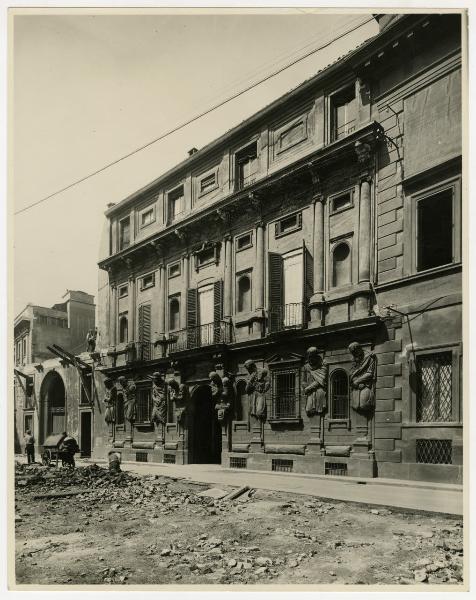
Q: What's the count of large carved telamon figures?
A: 8